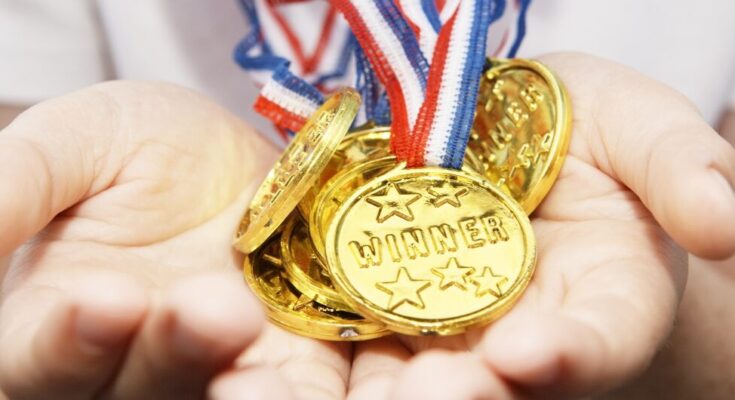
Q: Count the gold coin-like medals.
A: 7